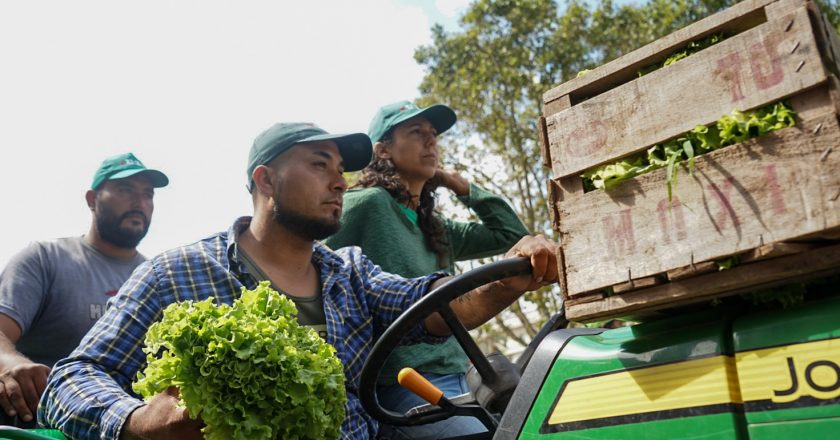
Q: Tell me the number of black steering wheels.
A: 1